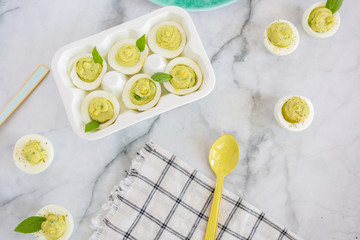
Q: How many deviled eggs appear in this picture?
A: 11